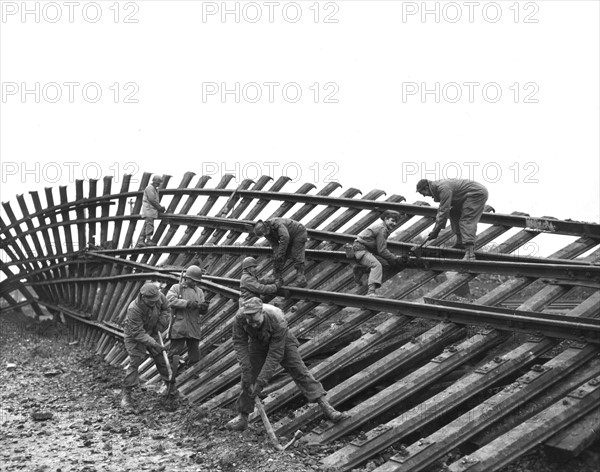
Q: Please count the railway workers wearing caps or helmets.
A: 8